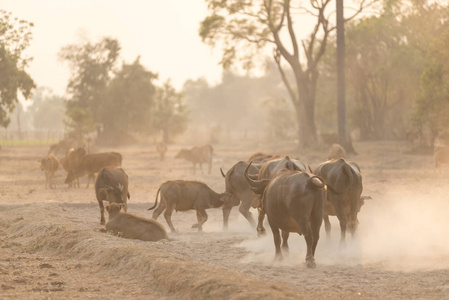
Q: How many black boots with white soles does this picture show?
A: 0